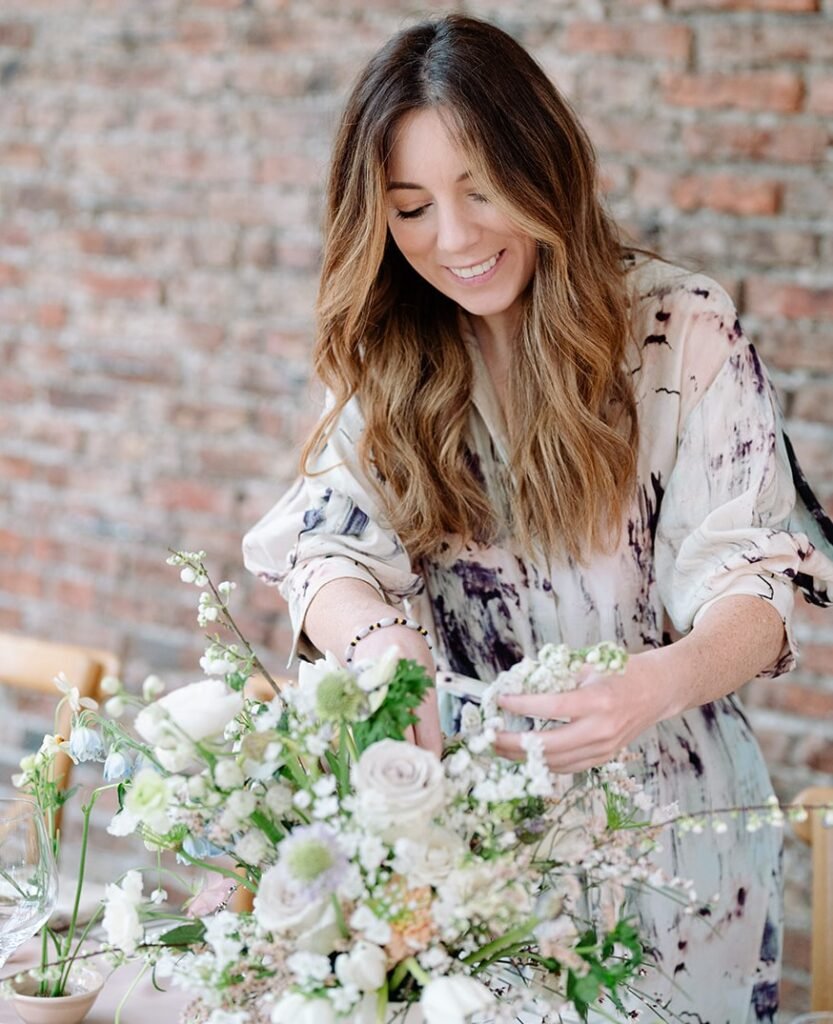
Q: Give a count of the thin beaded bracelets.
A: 1